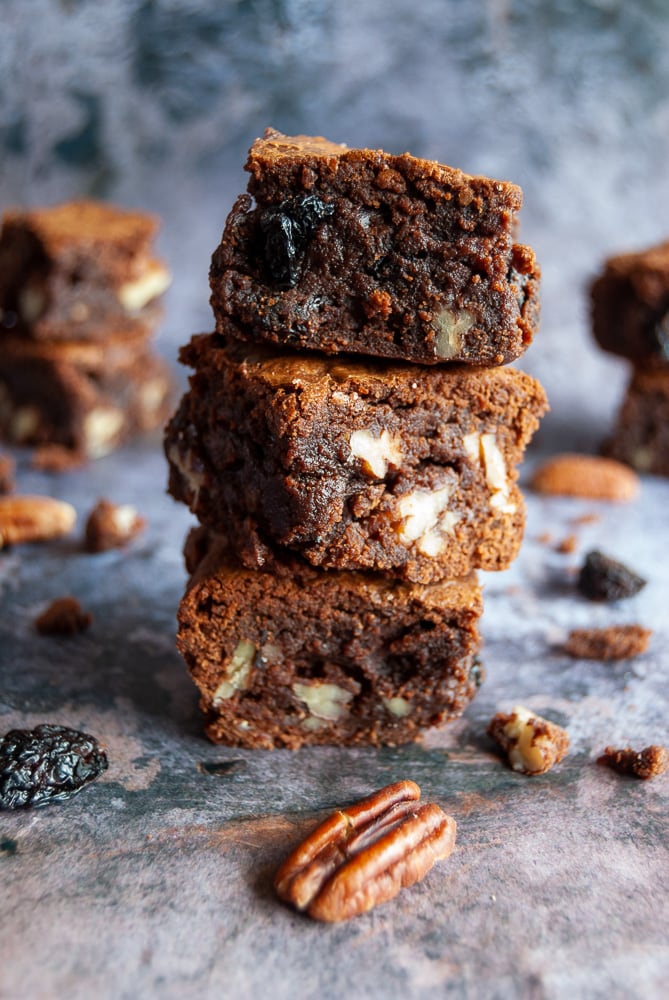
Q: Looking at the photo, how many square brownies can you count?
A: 7